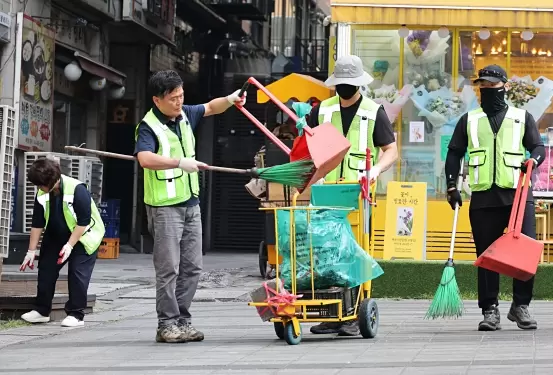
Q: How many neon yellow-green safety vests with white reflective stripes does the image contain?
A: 4